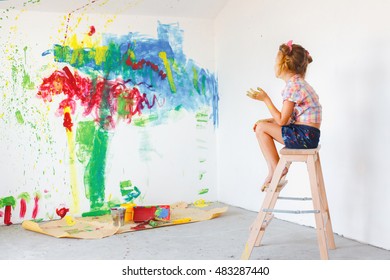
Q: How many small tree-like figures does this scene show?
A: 3